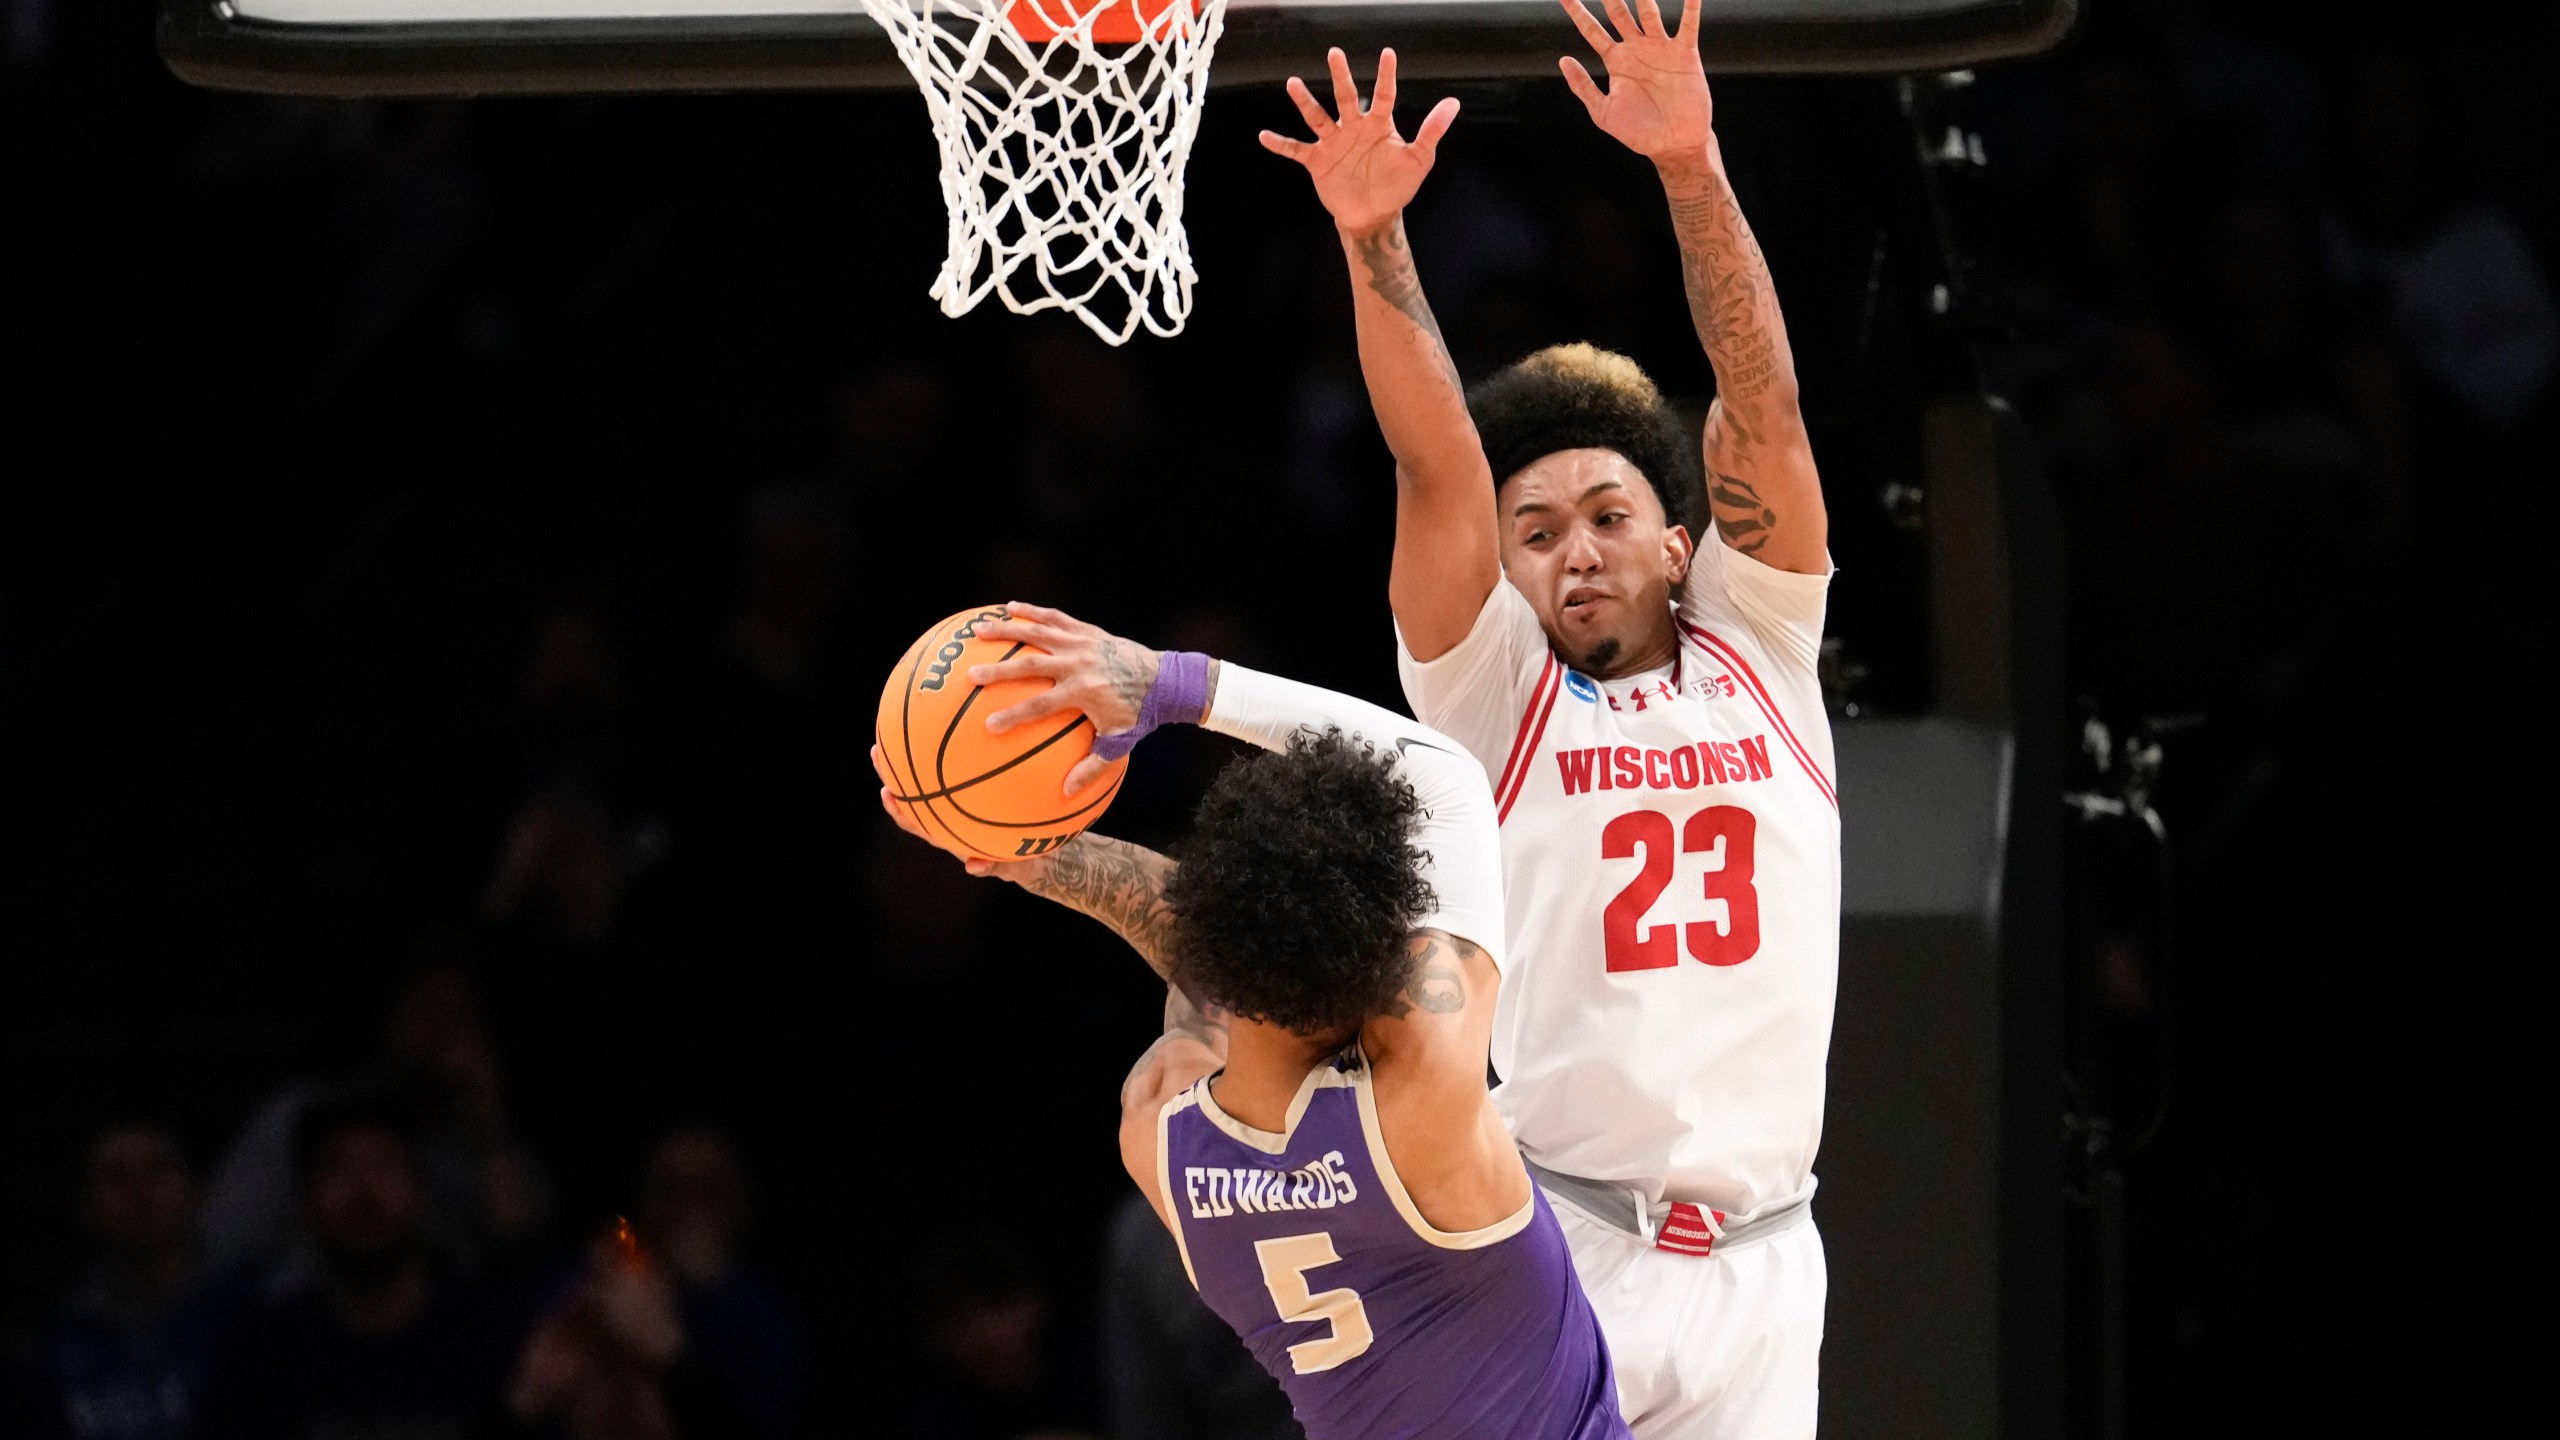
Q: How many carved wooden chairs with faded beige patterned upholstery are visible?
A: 0